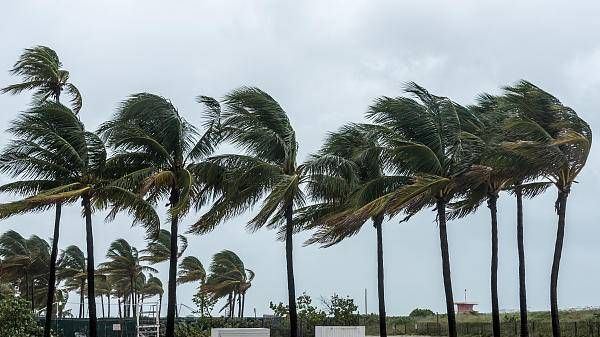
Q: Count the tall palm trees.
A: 9